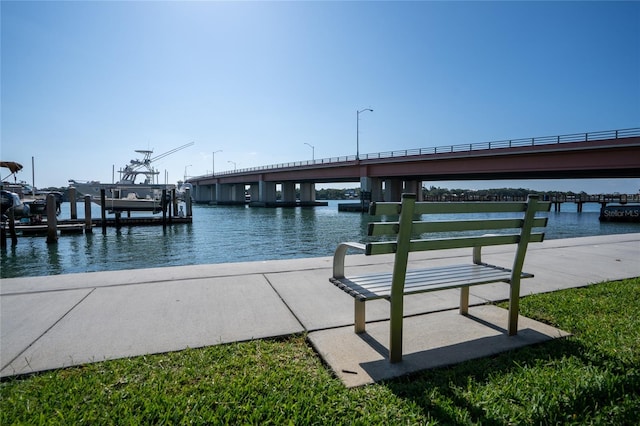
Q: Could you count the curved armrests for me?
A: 2